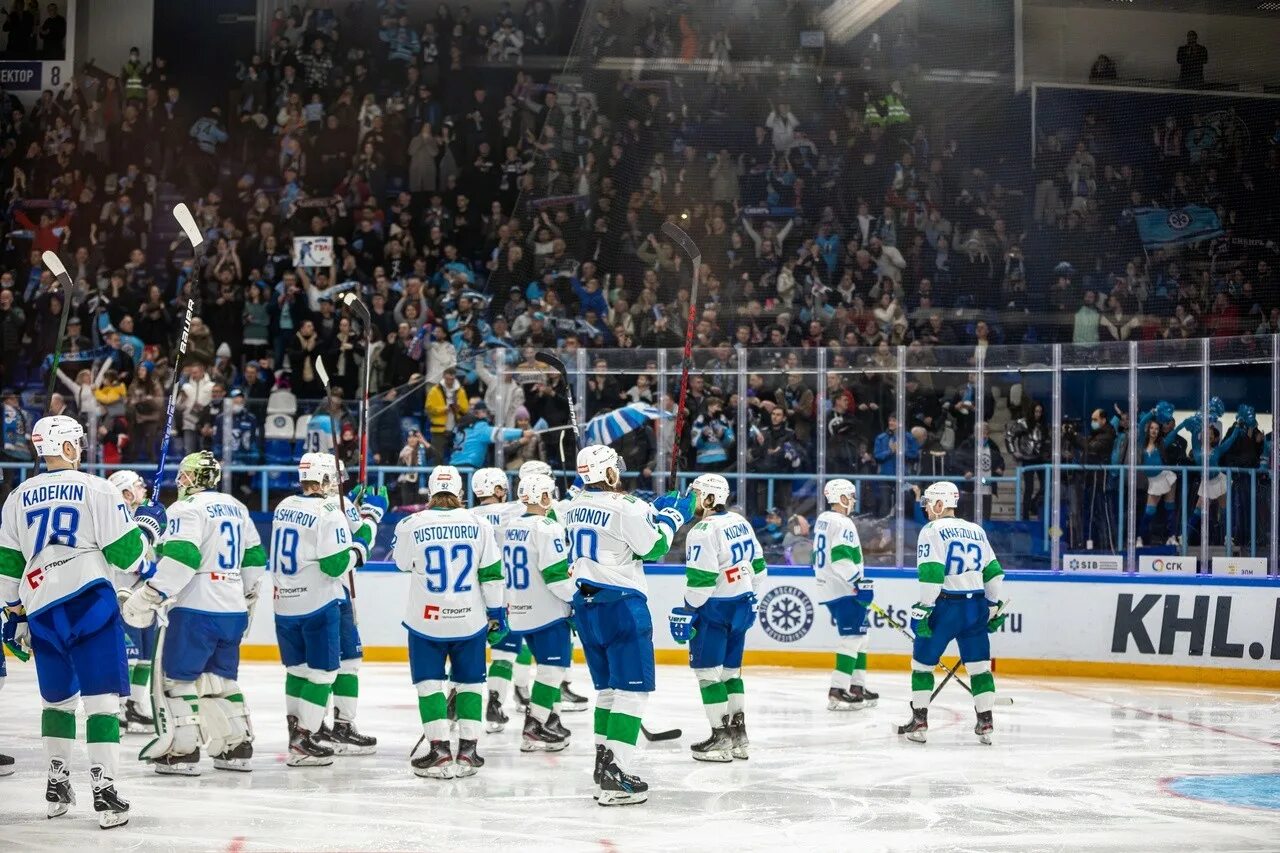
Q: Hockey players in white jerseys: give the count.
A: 13